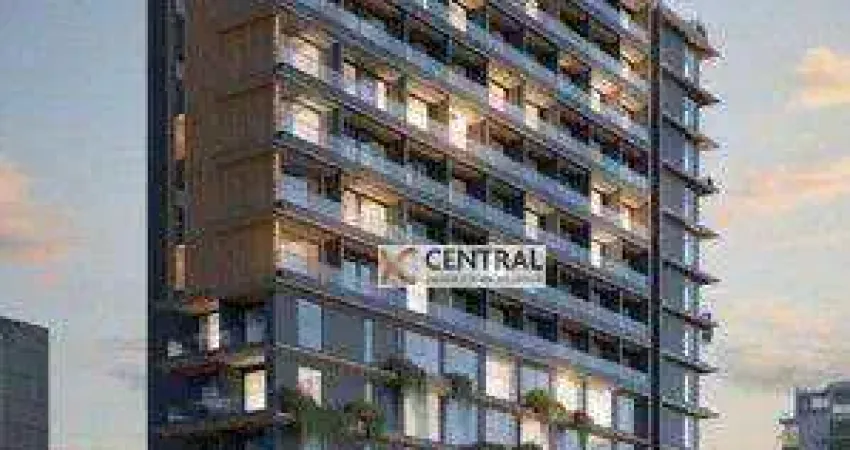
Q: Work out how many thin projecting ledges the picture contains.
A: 9